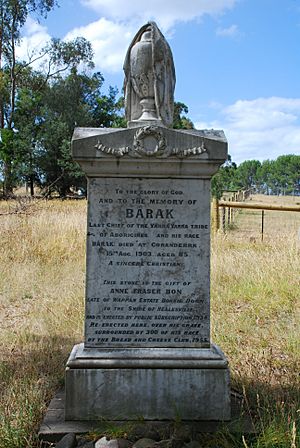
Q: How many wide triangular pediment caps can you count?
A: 1